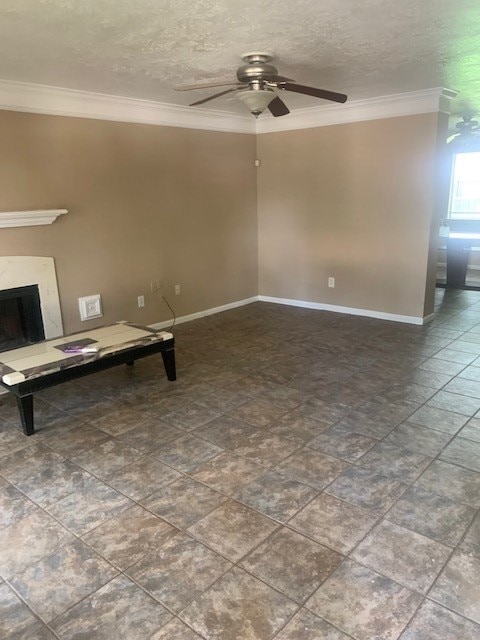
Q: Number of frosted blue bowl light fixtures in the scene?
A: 0